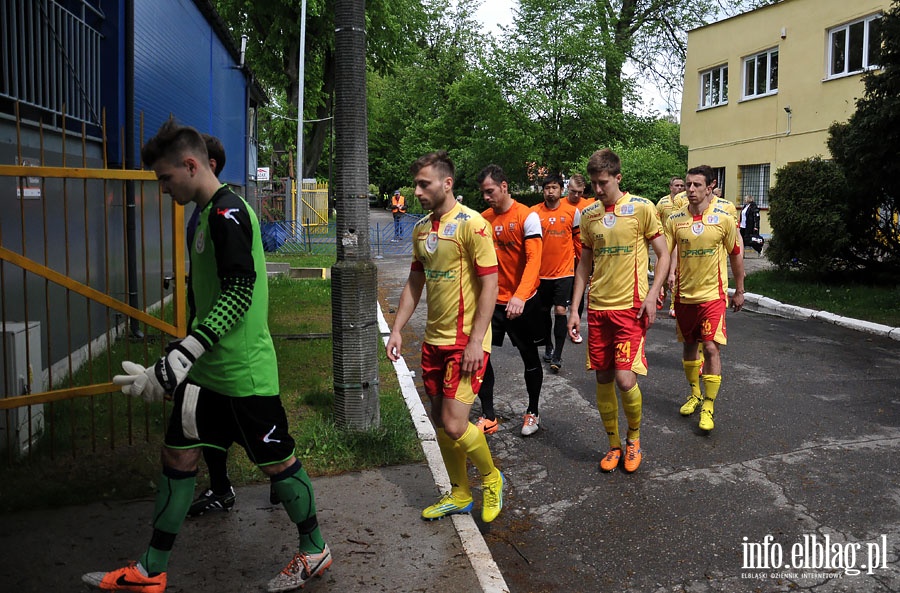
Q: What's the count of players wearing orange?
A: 3